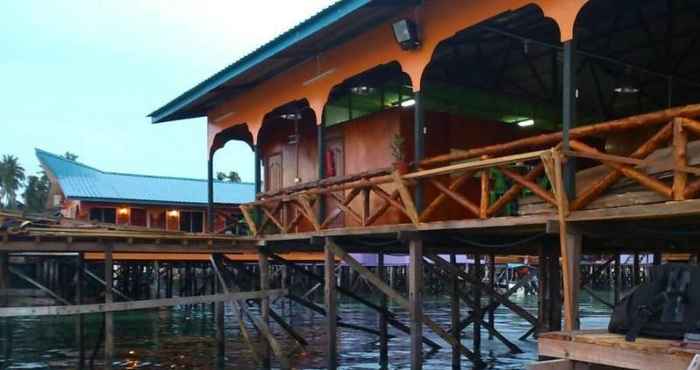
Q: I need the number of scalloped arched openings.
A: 5